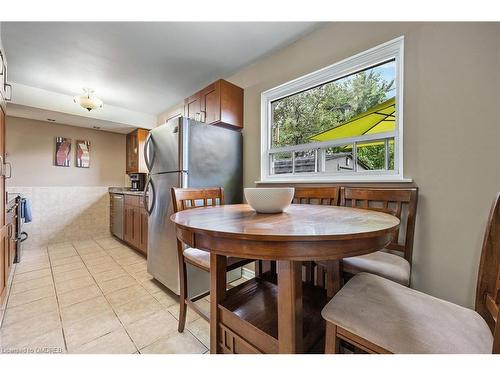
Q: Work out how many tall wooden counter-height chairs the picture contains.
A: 4